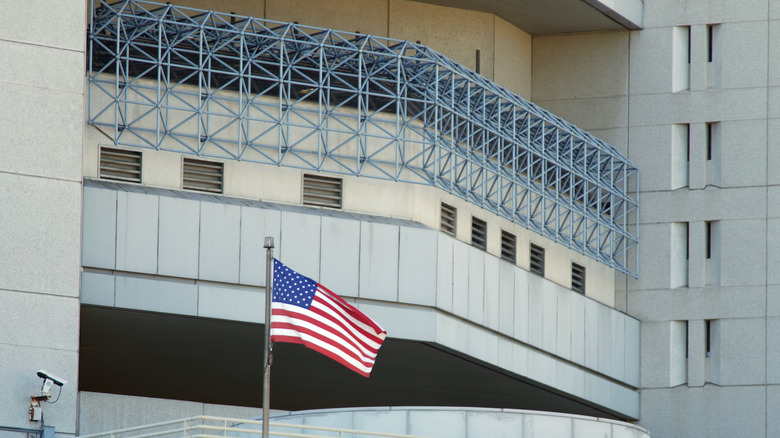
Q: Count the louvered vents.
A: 8